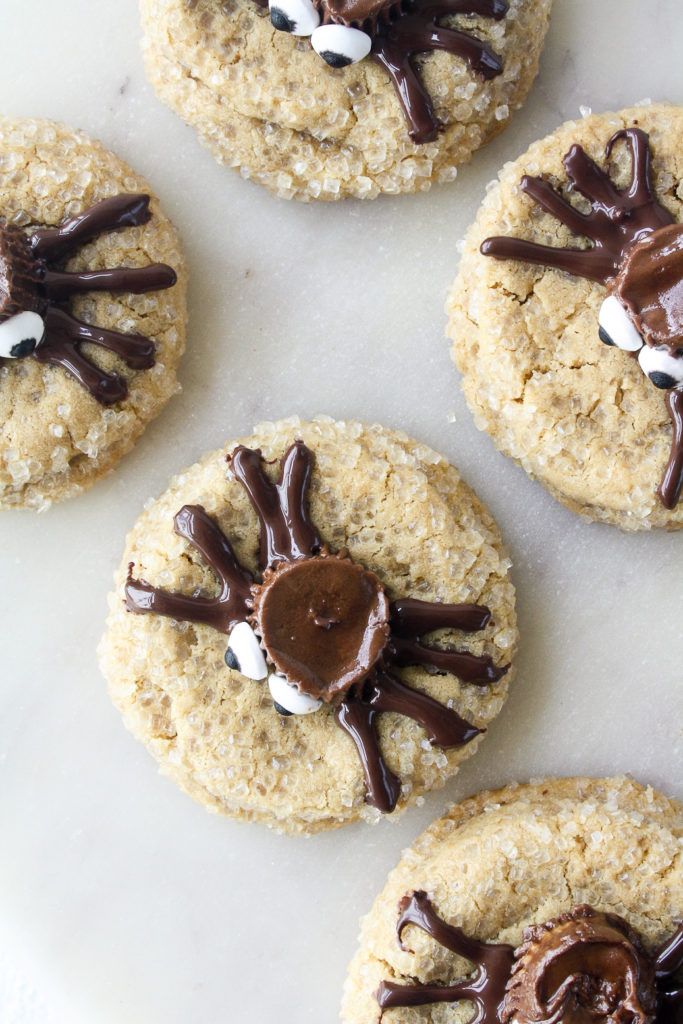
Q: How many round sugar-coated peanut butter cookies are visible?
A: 5